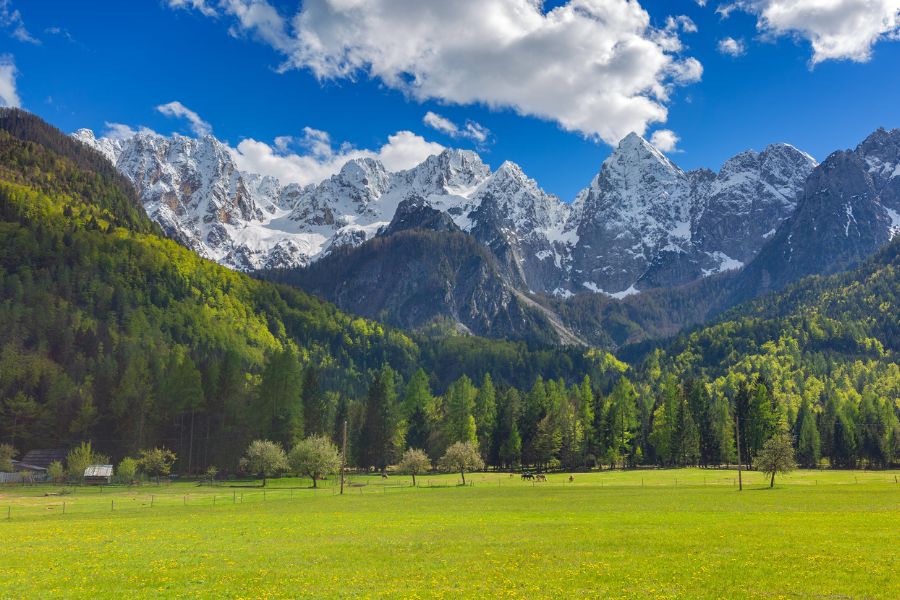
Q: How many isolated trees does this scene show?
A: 5